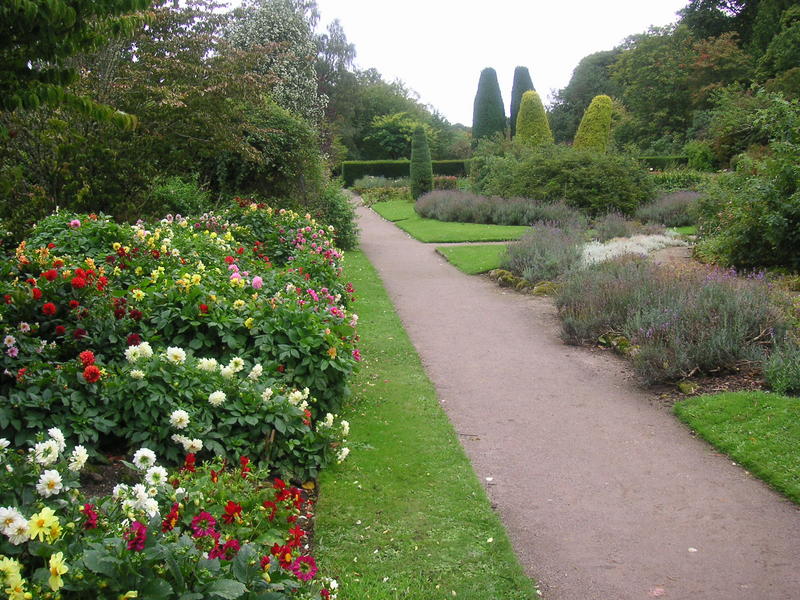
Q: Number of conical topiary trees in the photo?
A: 5